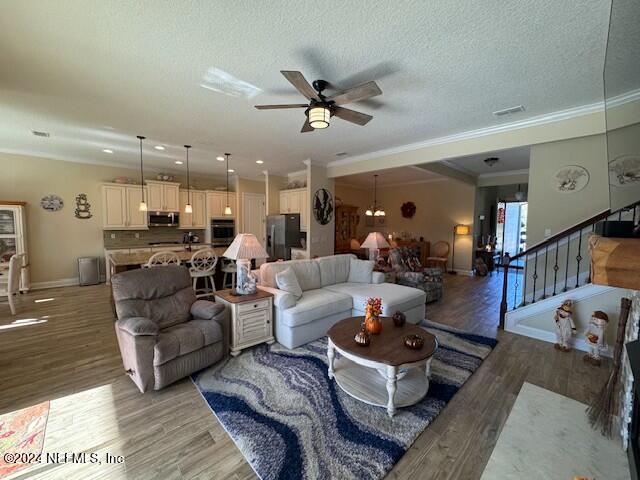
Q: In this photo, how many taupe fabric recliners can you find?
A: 1